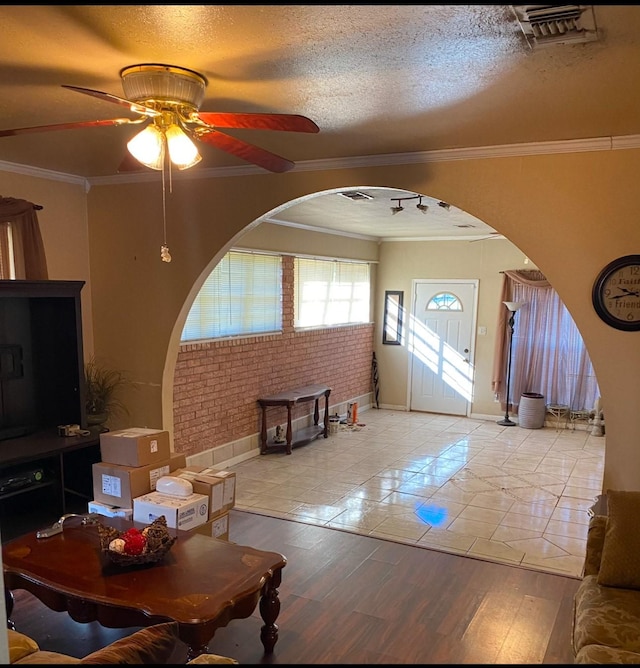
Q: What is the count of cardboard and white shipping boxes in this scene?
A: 7